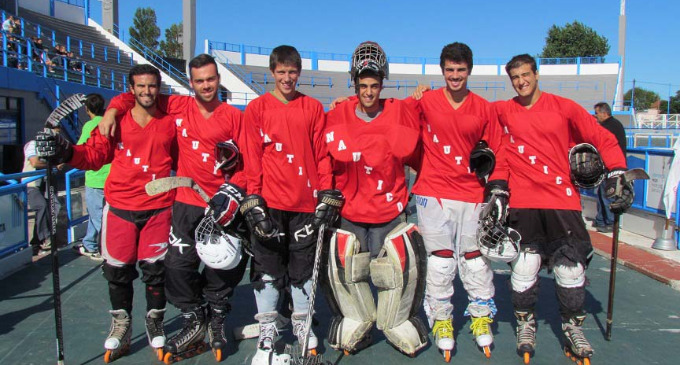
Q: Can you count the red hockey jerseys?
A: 6